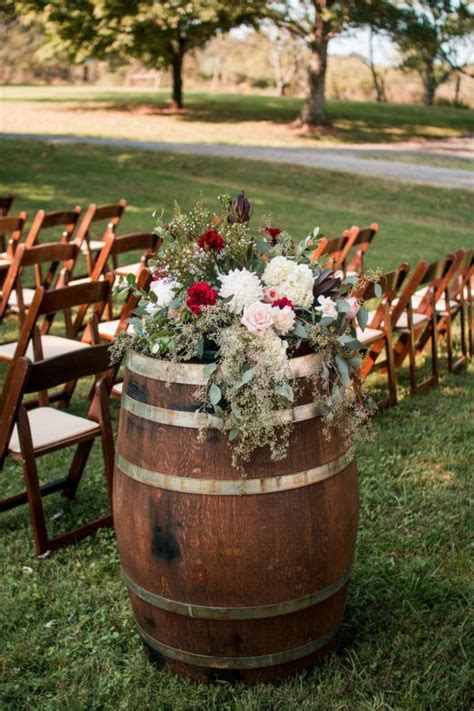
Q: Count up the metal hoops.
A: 5